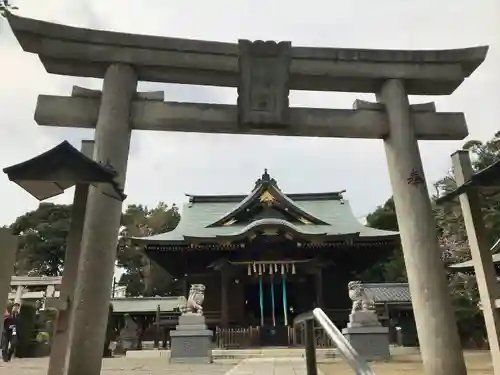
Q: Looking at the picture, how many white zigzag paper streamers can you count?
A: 4